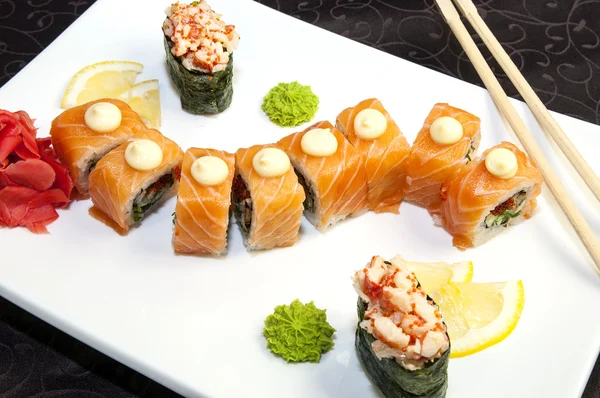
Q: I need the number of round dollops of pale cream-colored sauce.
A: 8